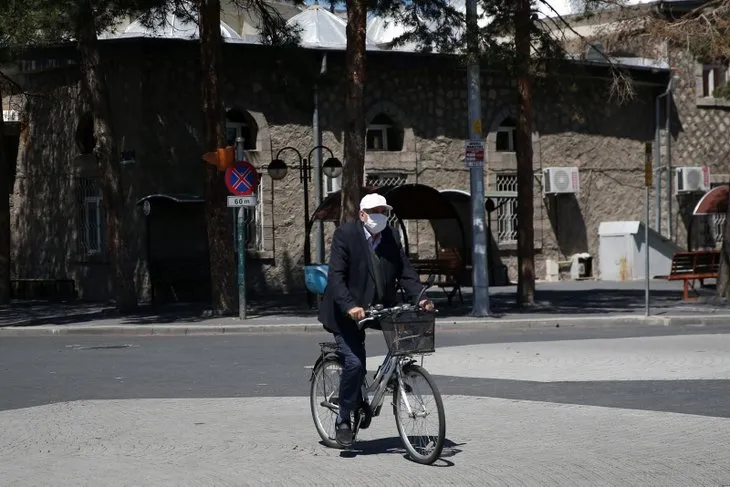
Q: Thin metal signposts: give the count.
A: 2